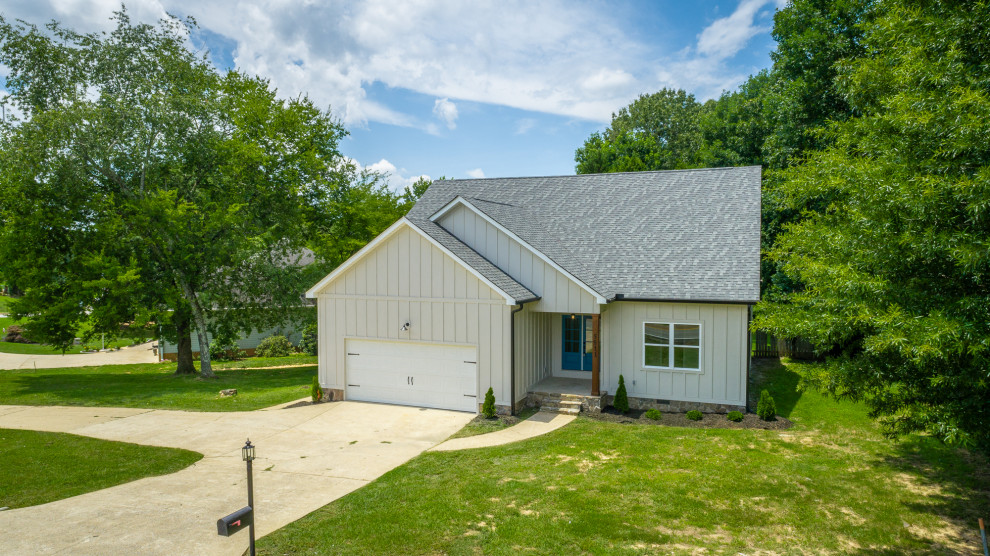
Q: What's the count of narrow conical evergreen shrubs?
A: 4